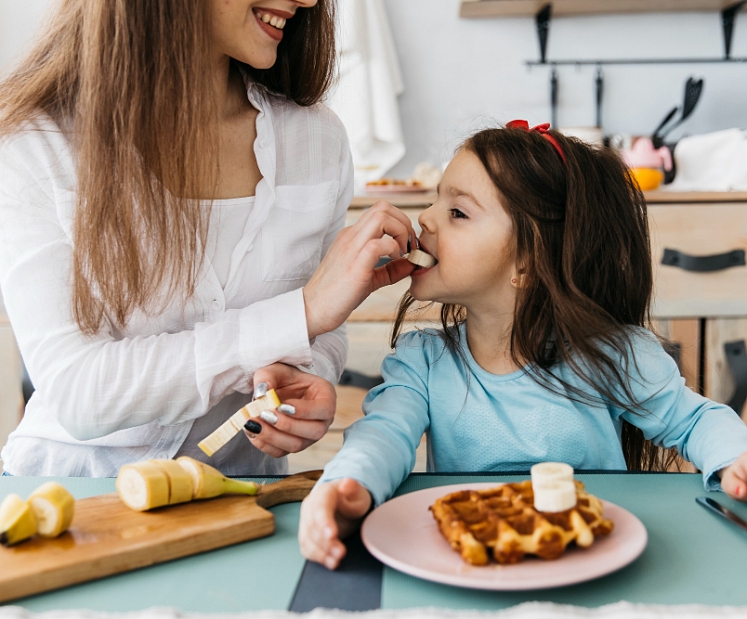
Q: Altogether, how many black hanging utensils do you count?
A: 2